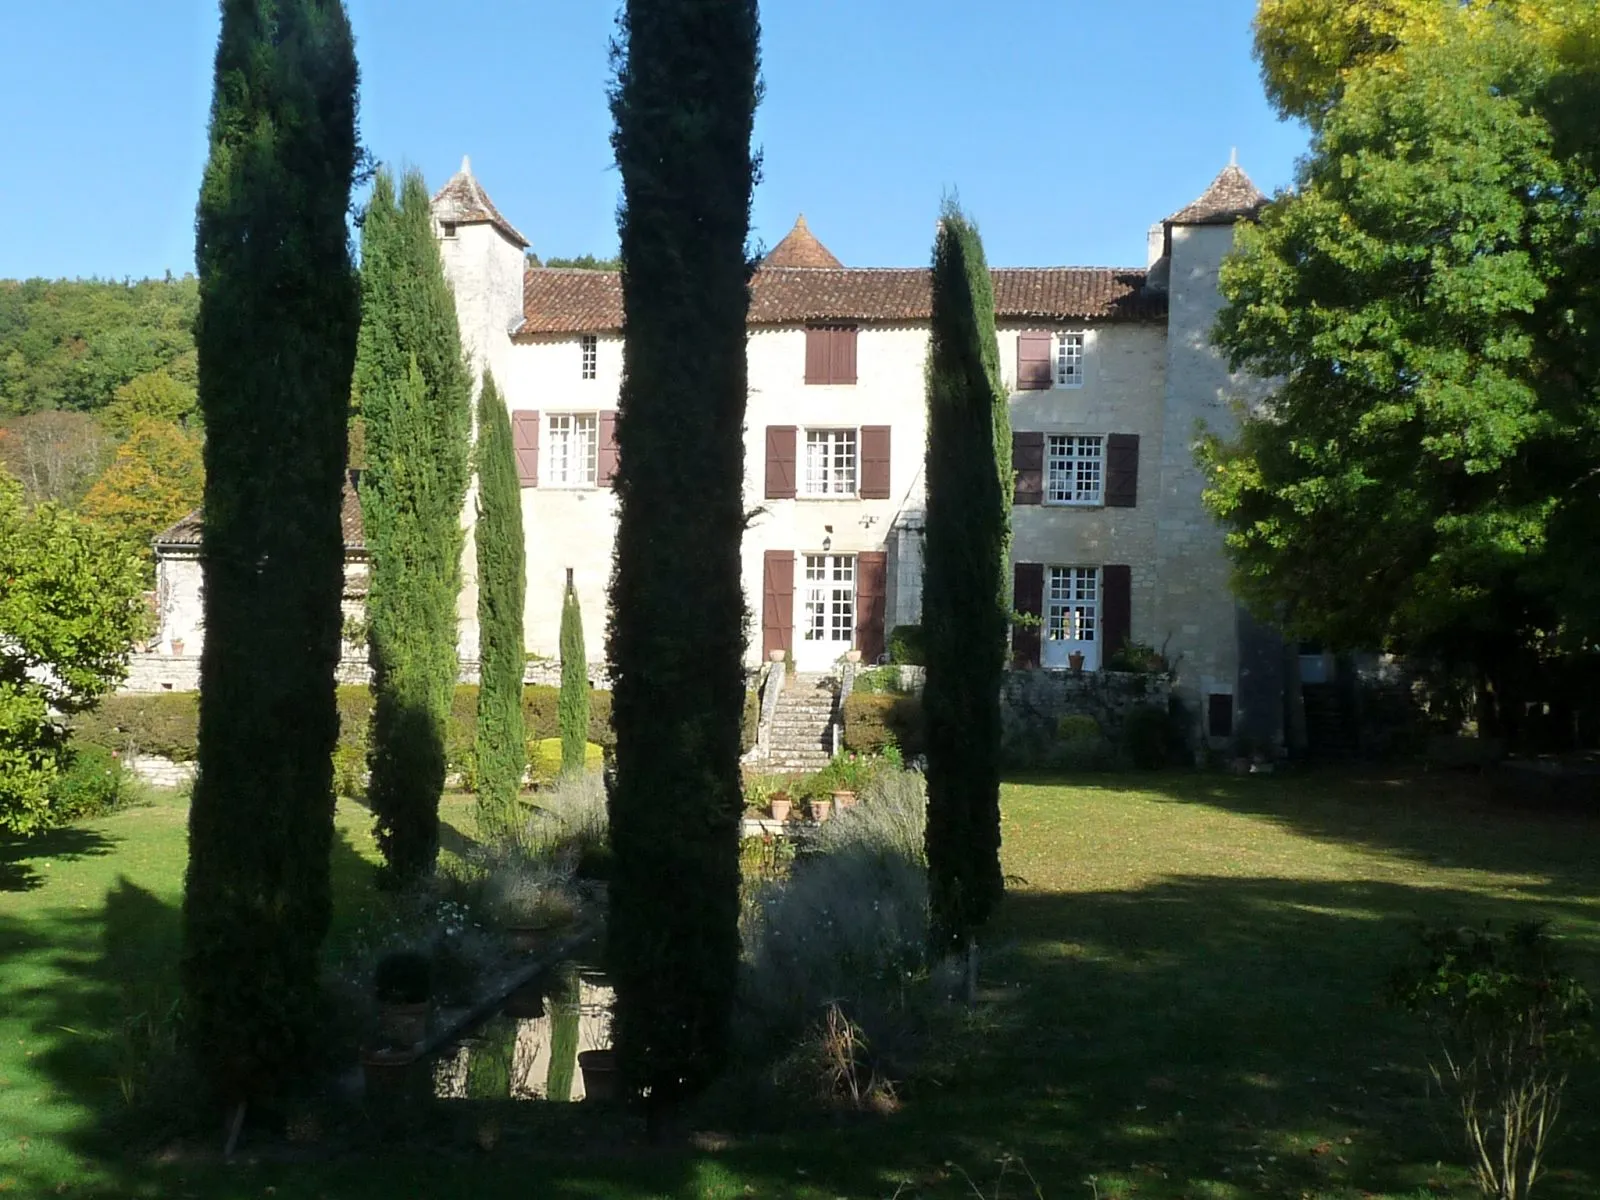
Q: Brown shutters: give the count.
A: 13